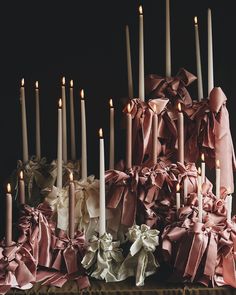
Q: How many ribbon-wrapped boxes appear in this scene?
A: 0